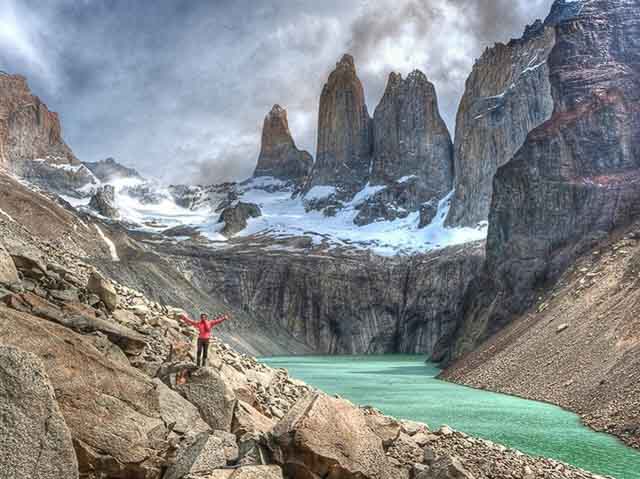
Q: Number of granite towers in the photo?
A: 3